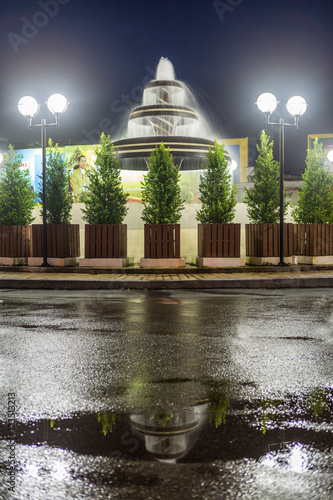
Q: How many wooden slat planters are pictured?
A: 7